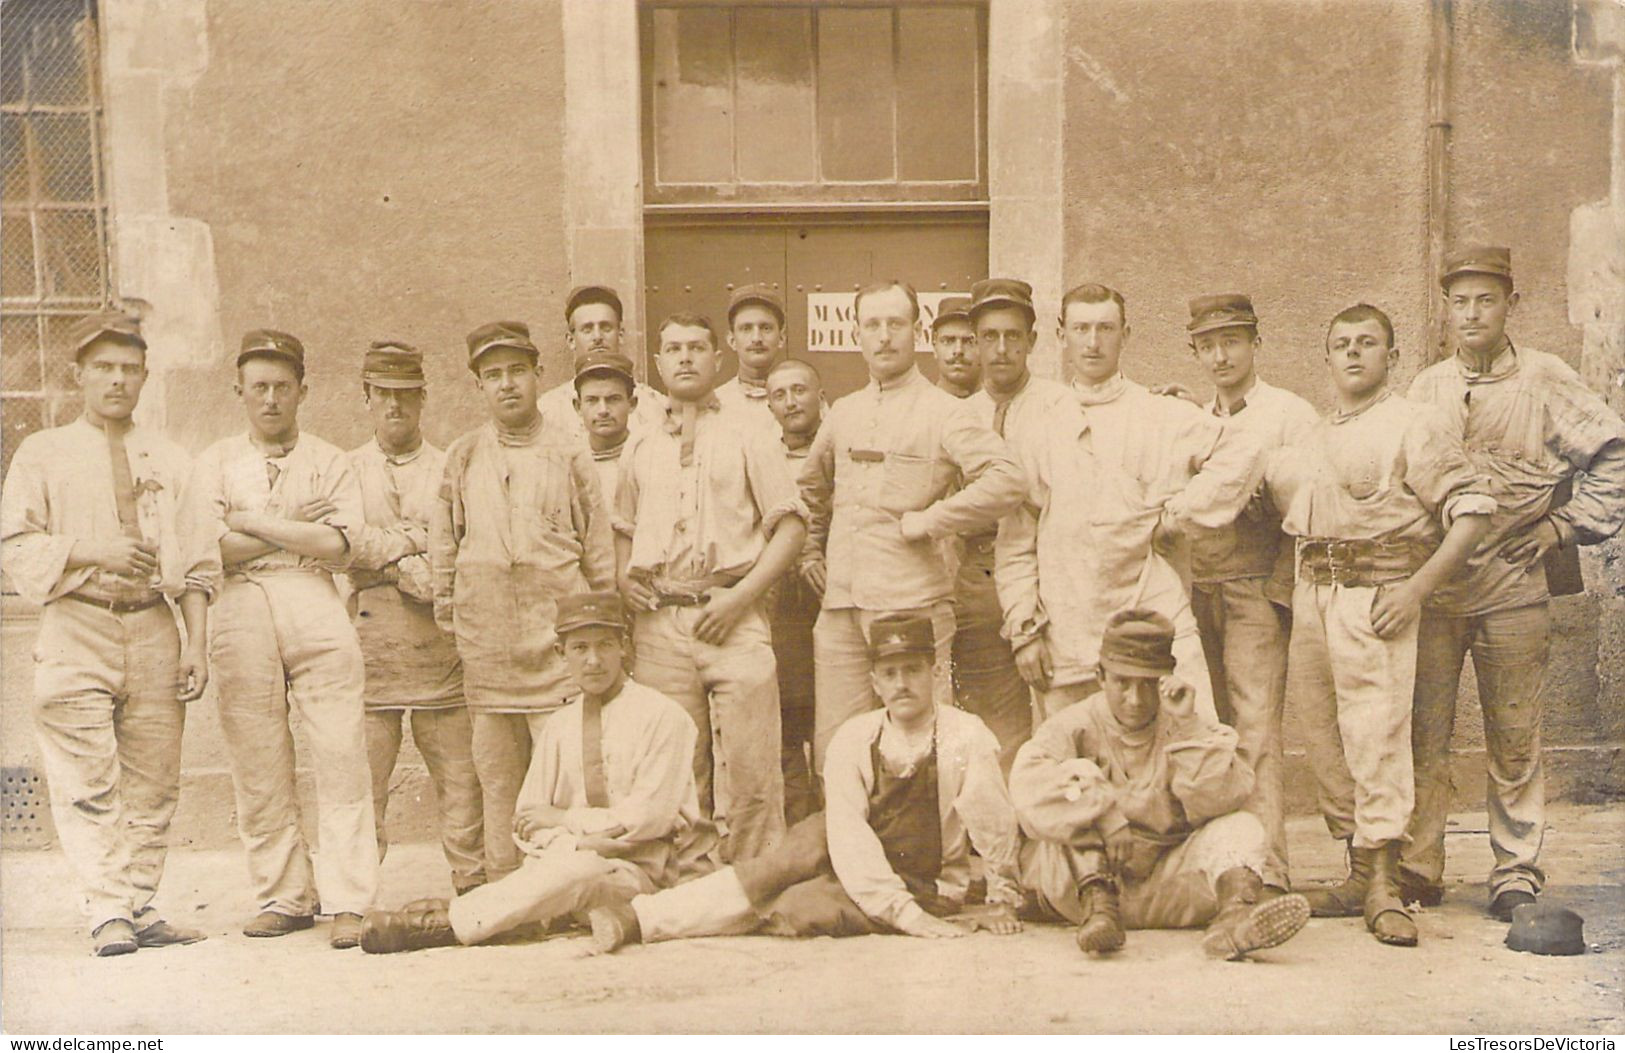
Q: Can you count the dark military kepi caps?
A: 15